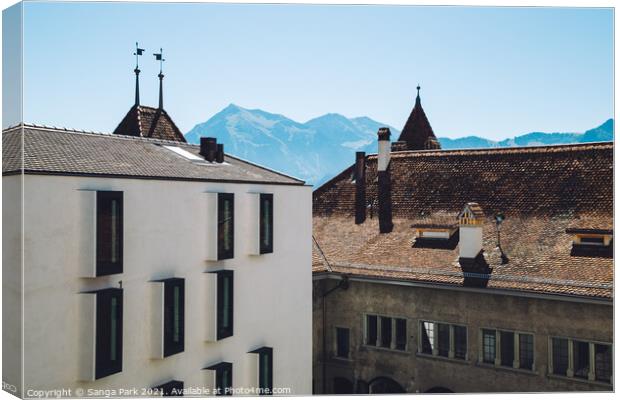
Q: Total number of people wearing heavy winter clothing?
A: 0